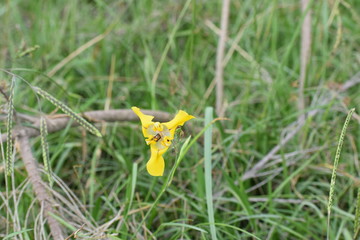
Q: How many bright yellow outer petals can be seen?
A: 3